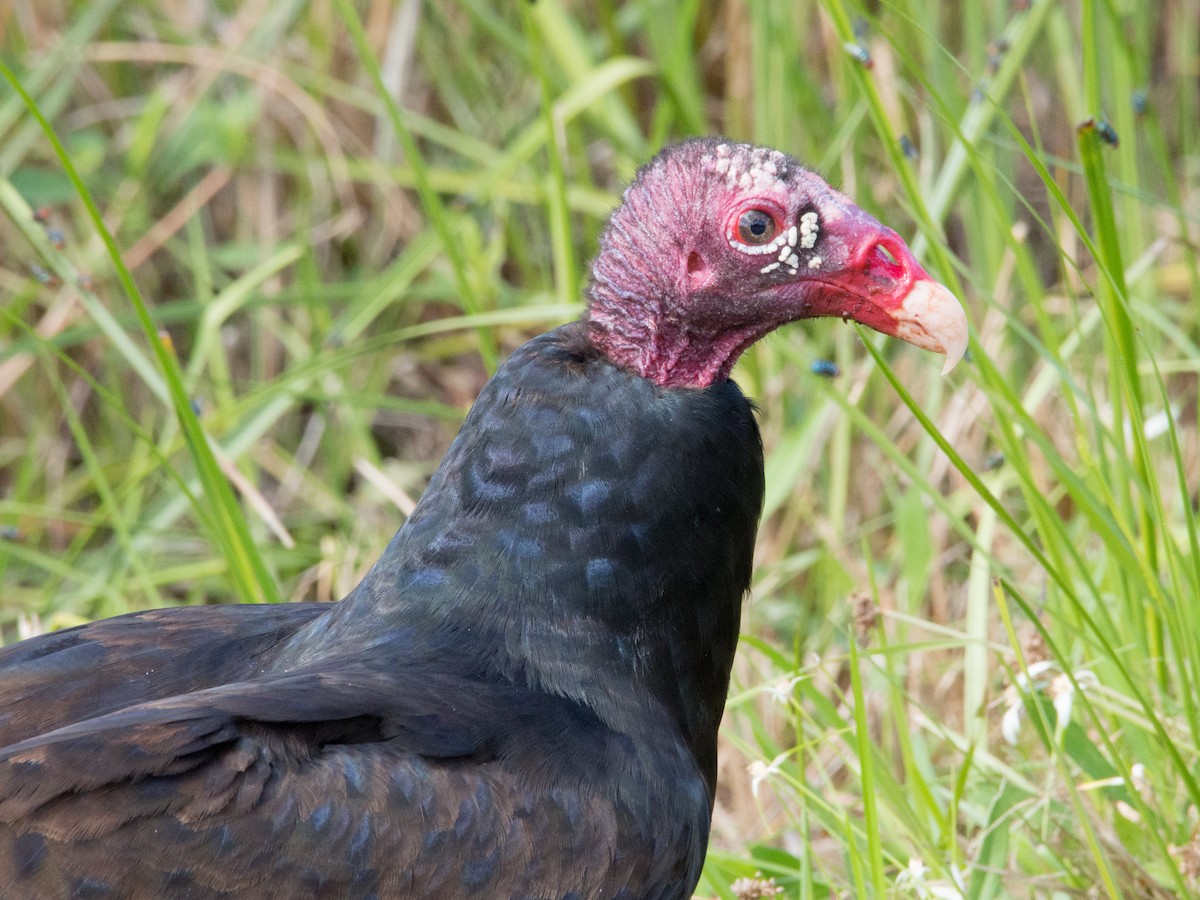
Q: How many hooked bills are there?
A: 1